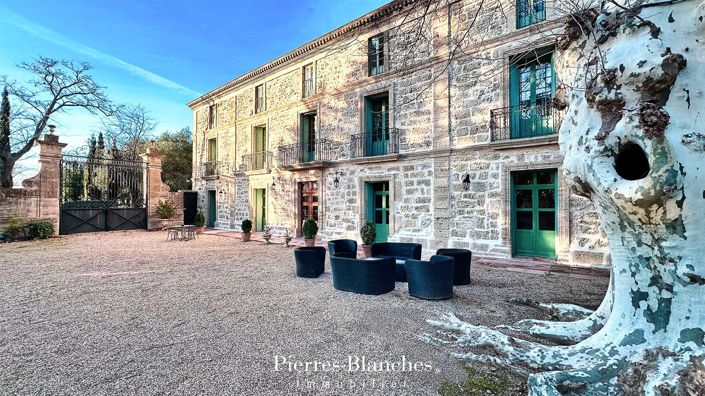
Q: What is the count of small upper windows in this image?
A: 5